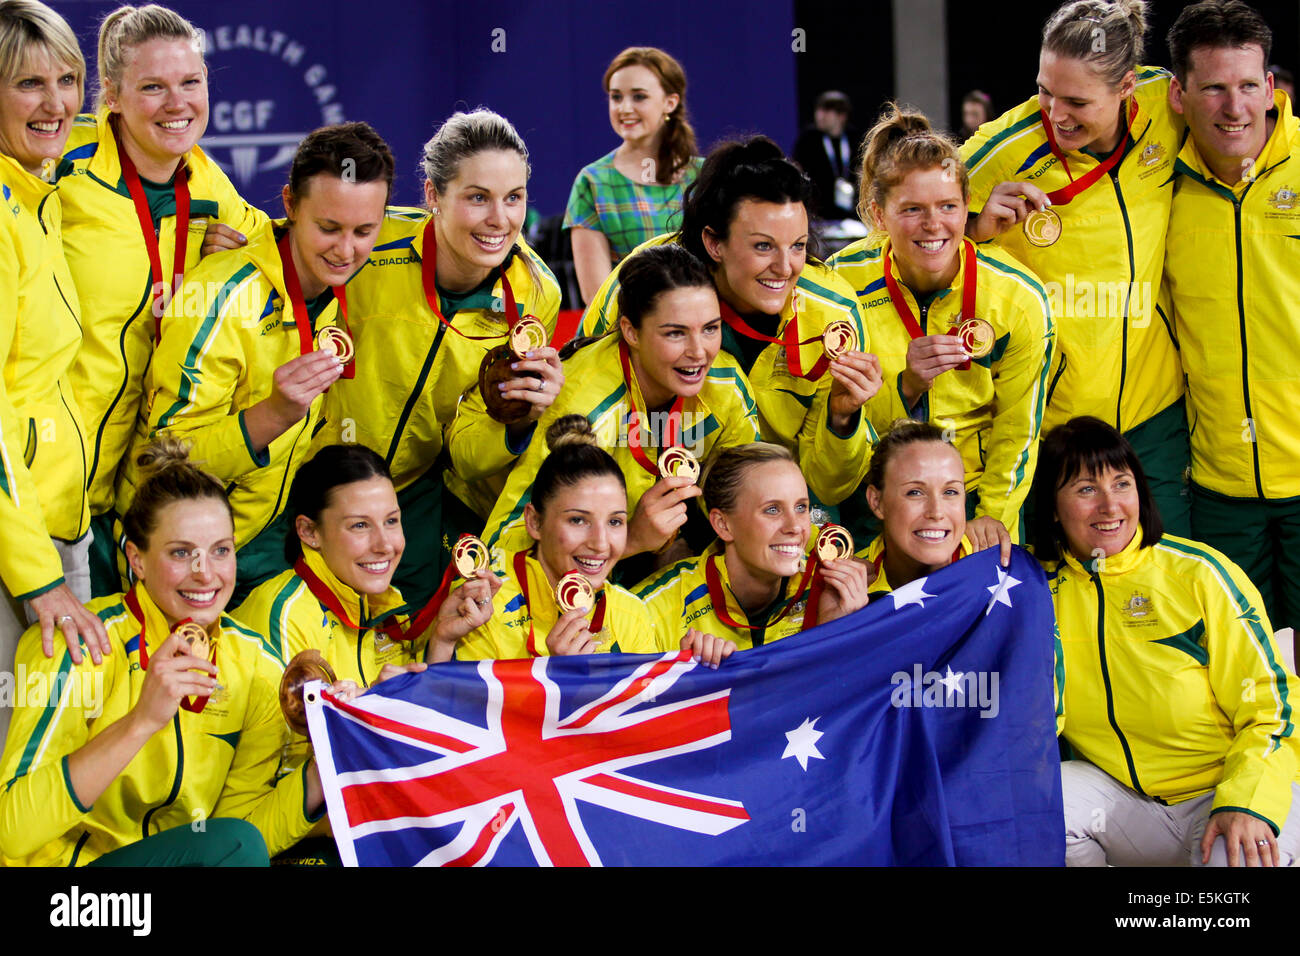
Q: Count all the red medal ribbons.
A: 12